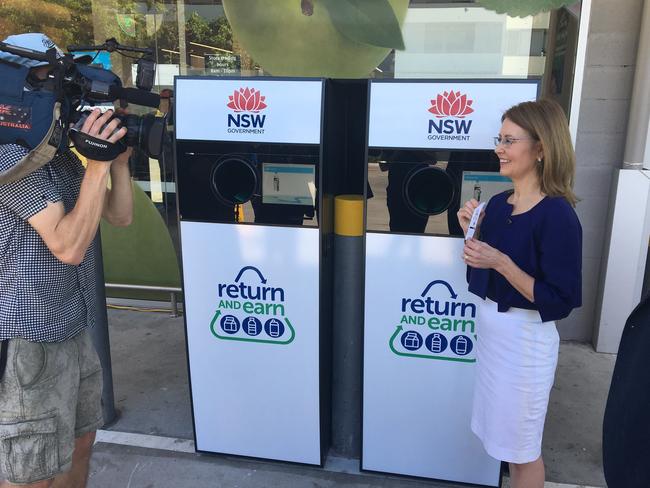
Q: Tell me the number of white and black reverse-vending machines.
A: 2